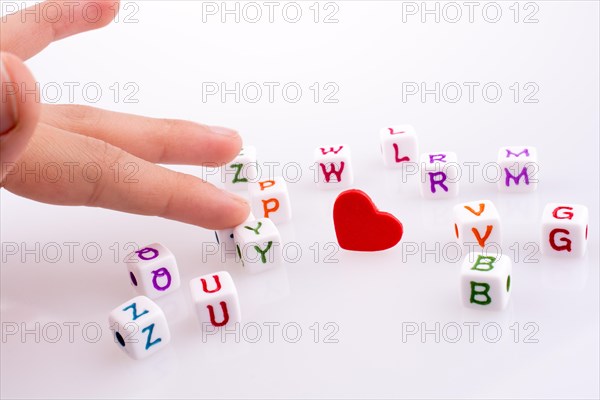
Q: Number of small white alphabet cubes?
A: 14